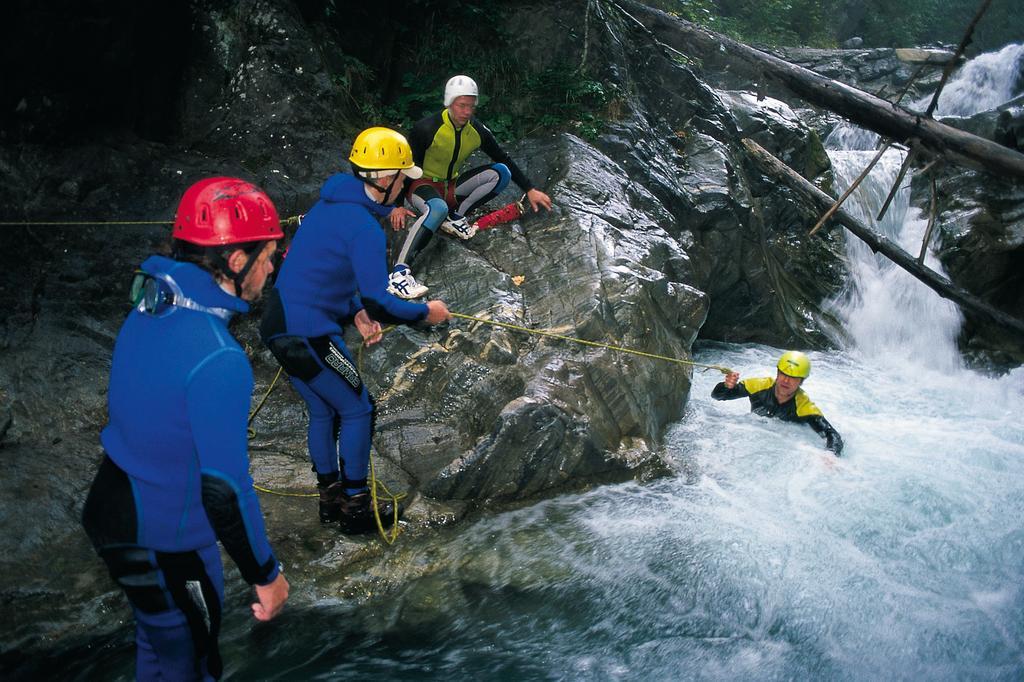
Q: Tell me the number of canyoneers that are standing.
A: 2